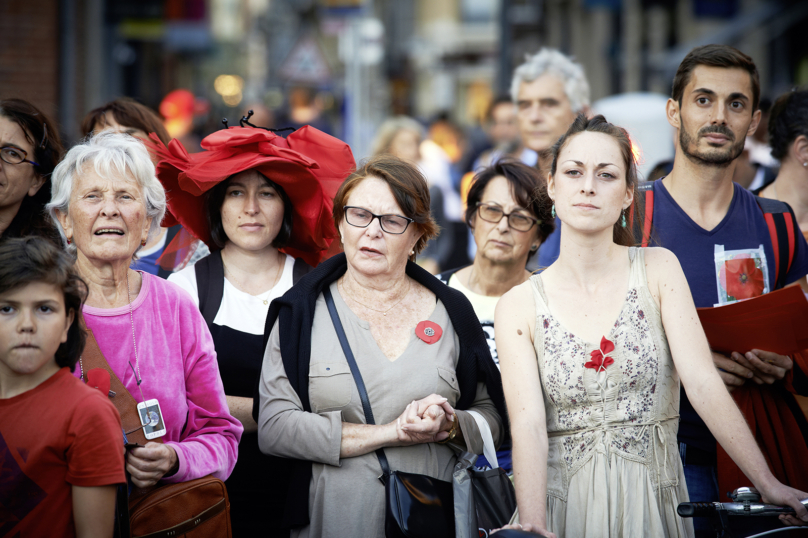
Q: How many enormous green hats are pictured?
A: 0